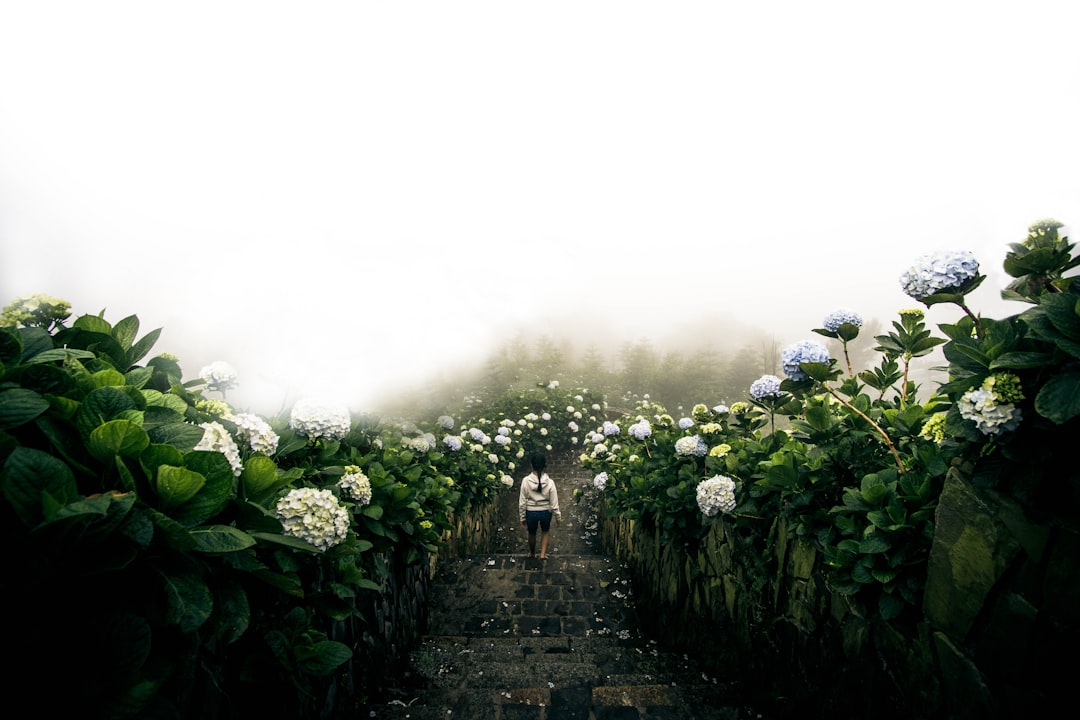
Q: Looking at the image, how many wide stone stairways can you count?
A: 1